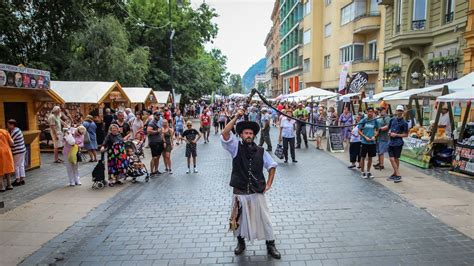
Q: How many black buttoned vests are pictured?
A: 1